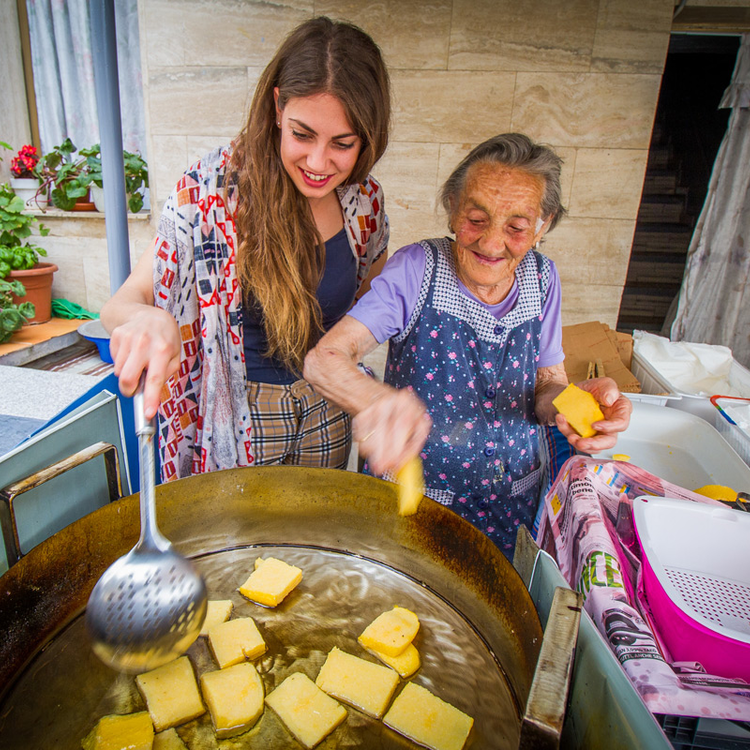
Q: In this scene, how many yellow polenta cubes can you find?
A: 14